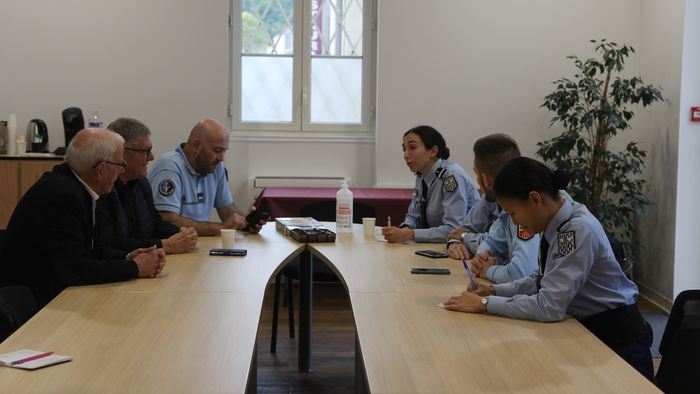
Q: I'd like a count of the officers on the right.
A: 4